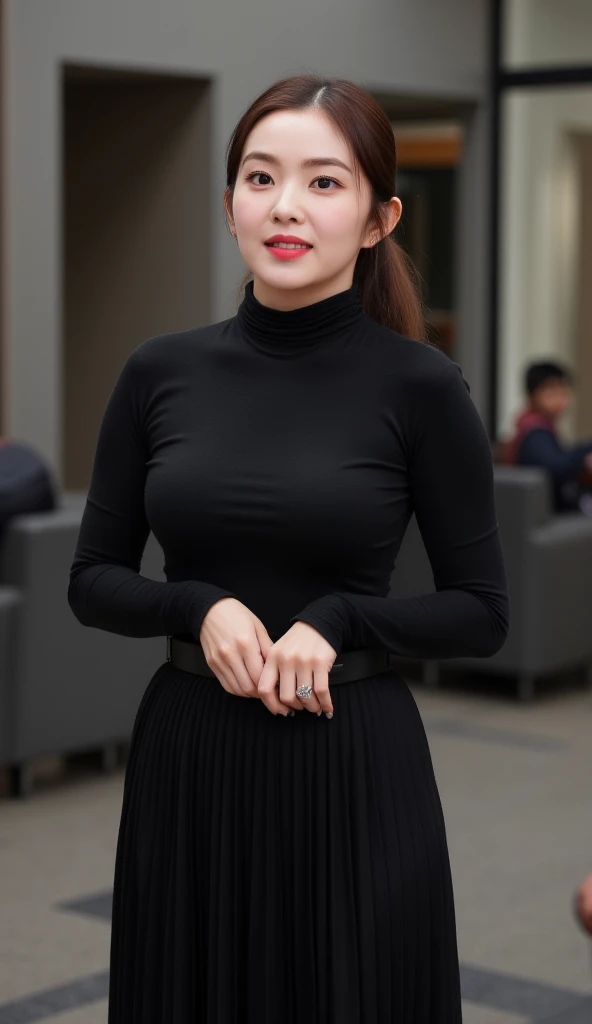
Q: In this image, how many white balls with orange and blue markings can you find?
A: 0